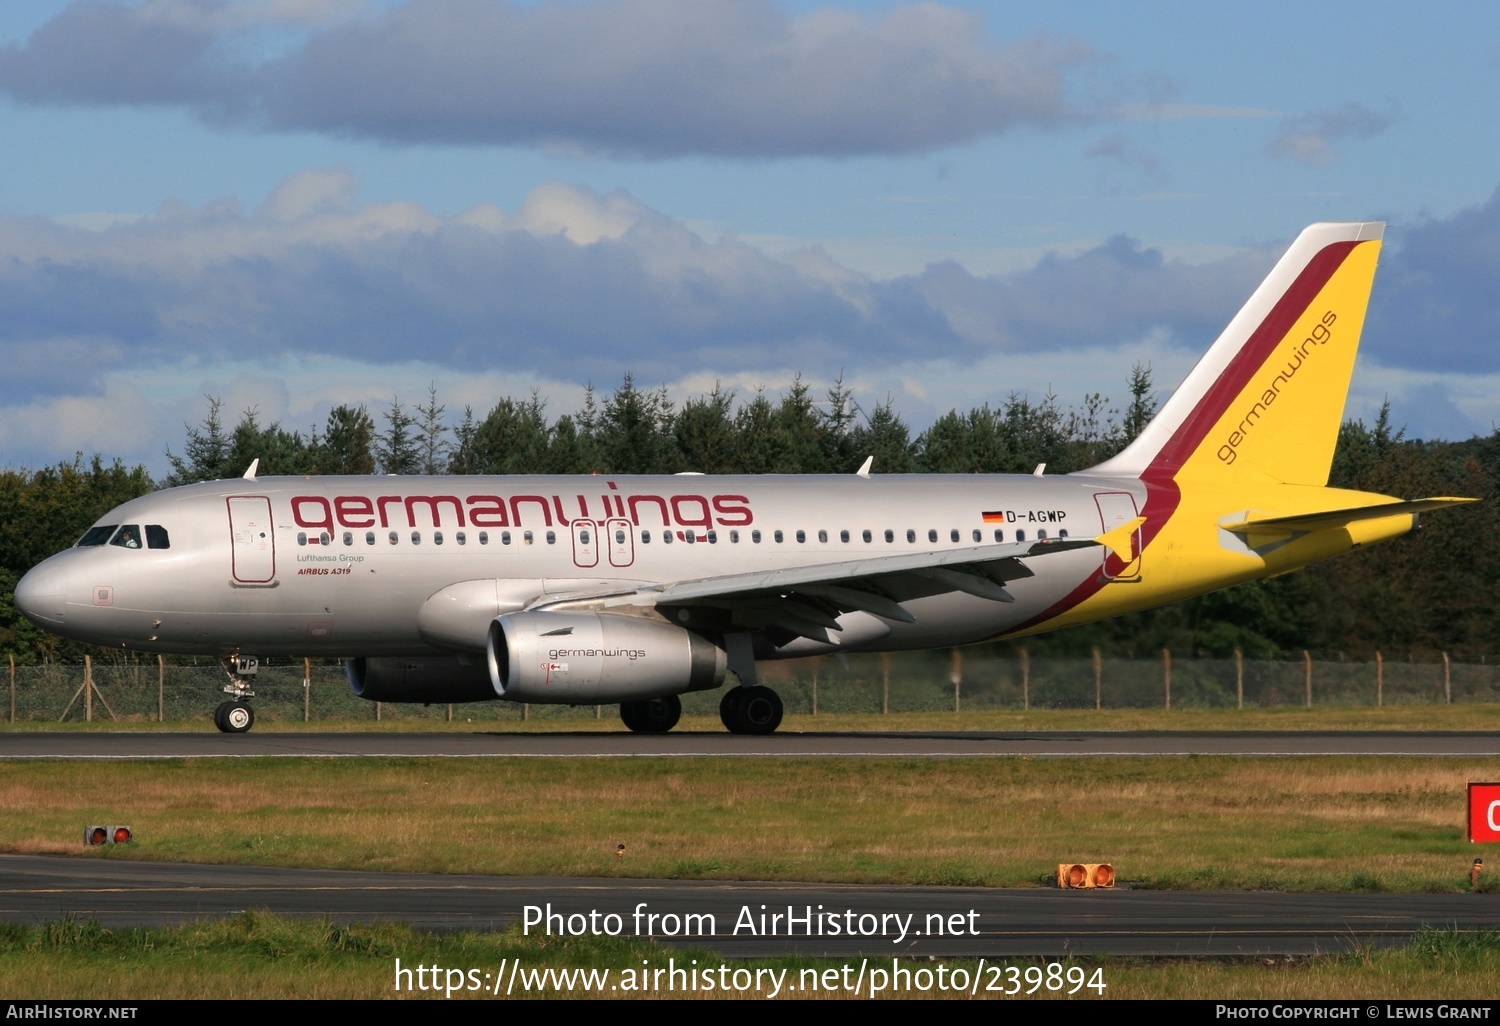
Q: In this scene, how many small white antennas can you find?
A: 3